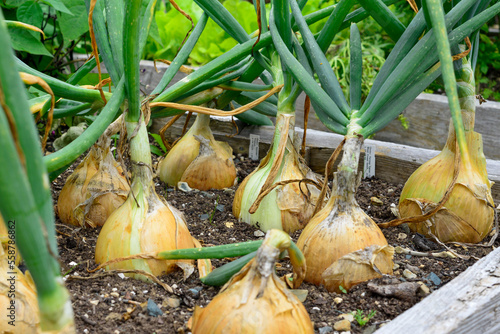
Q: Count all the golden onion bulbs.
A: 8